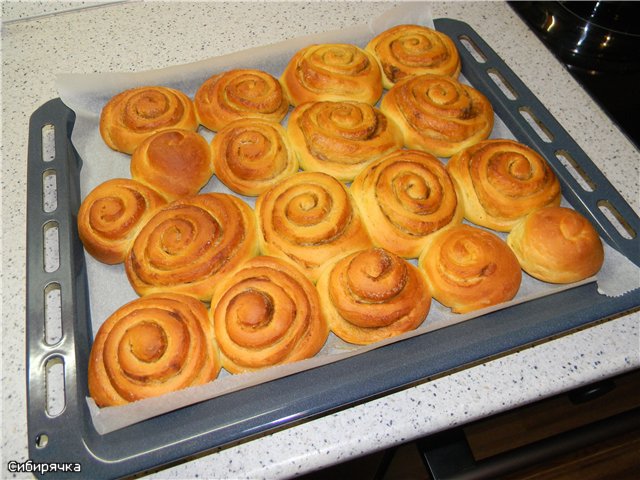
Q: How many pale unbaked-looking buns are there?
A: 0